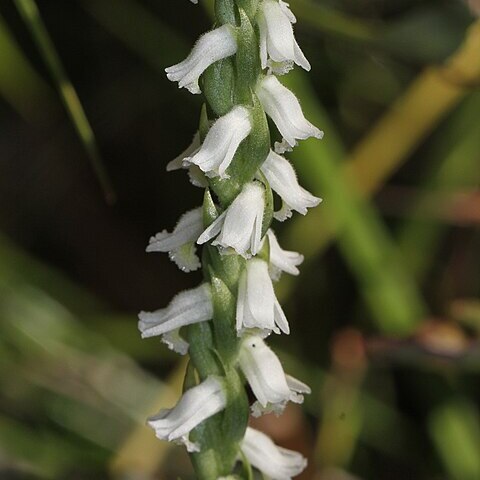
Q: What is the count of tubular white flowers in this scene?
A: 14